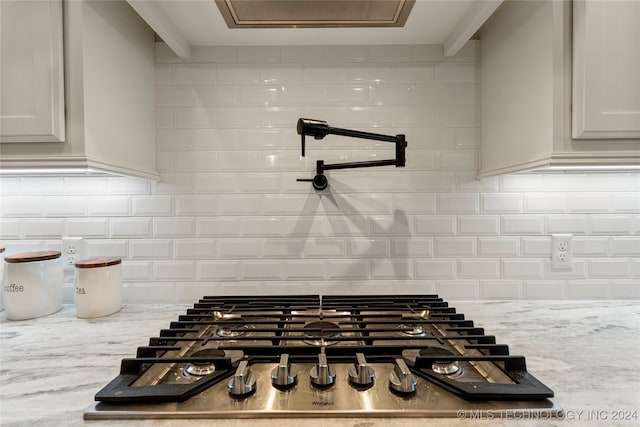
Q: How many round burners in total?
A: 5